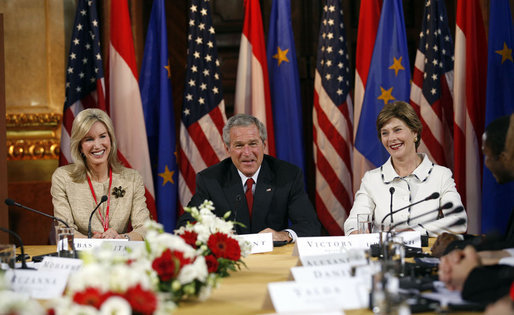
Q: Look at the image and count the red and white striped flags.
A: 4